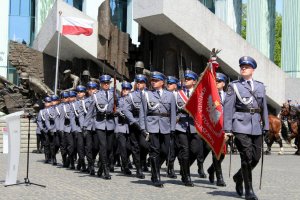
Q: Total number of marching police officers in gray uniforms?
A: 14